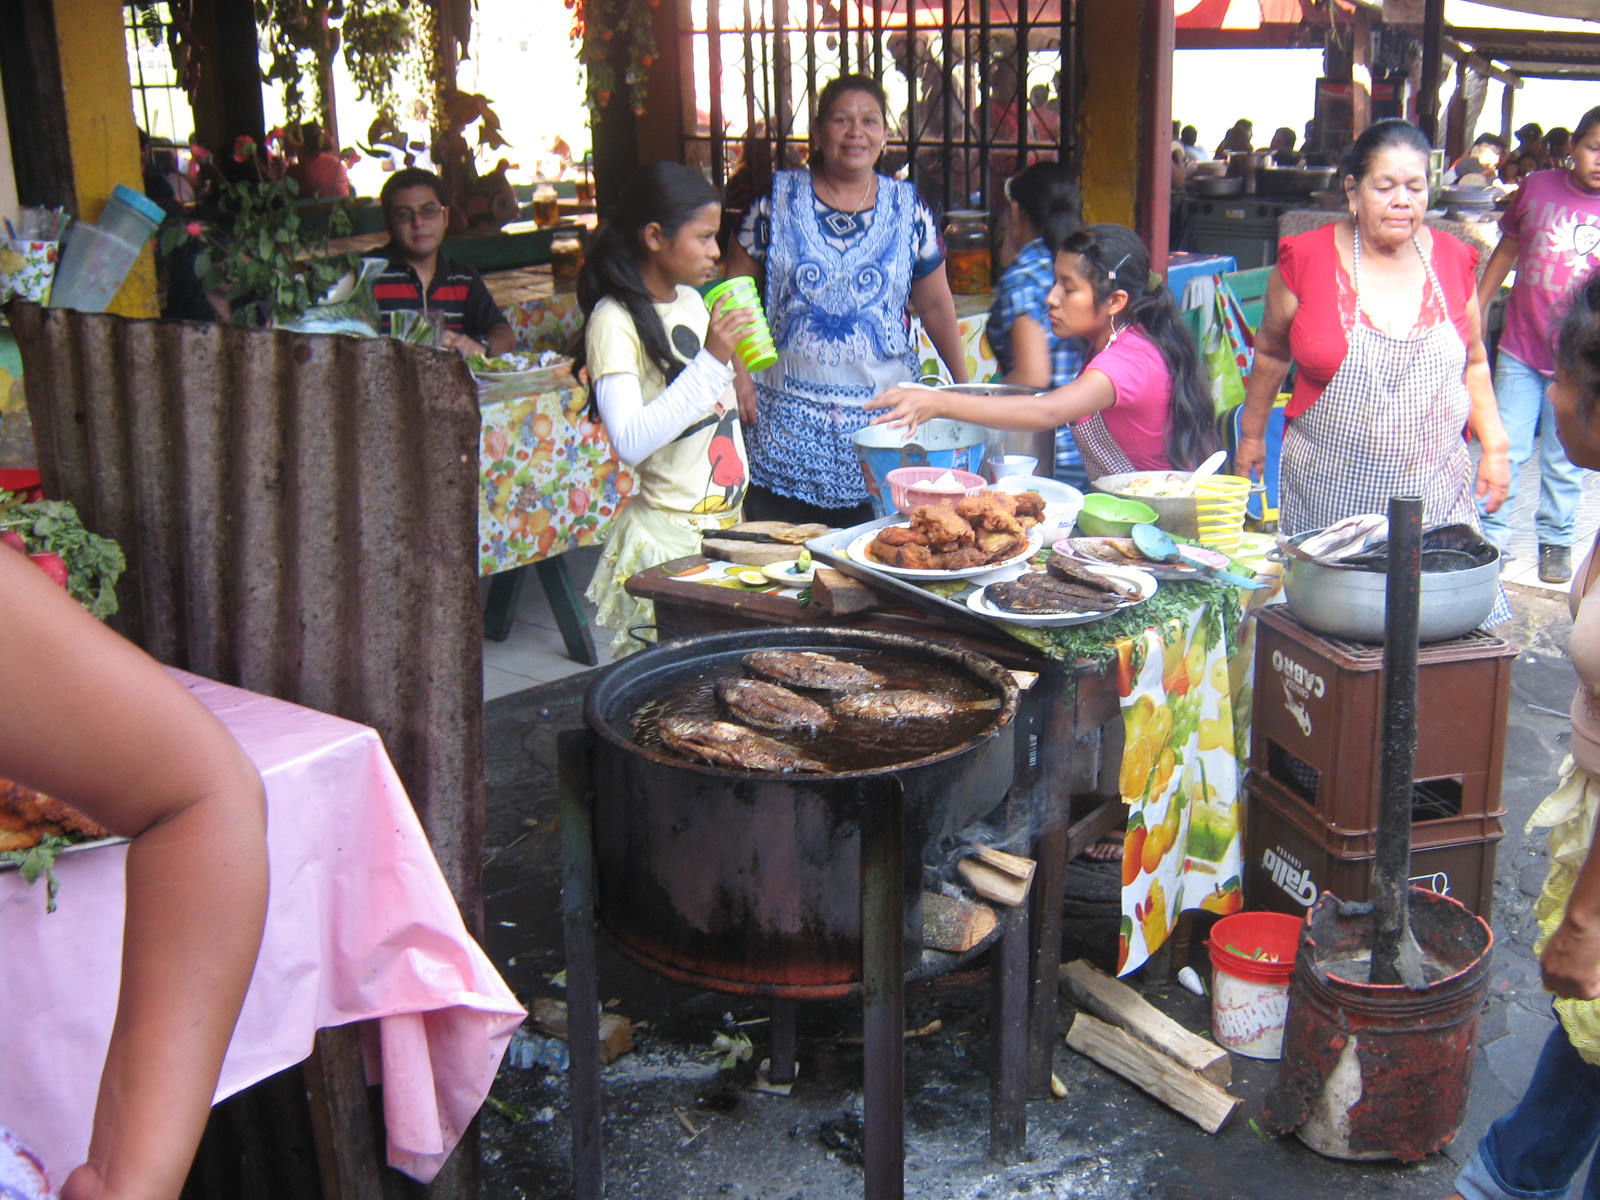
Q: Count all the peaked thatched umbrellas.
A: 0